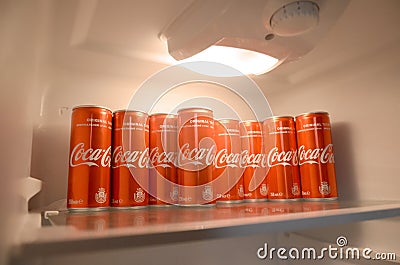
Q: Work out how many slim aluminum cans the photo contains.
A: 8